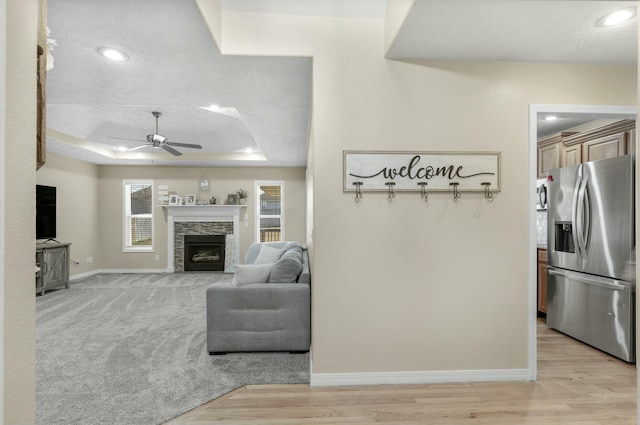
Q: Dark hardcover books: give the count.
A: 0